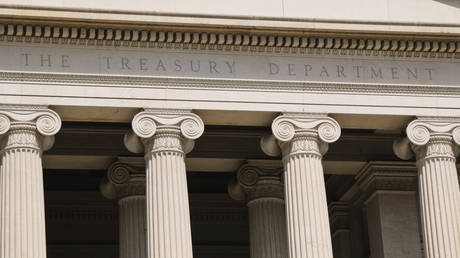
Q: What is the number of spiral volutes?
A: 10